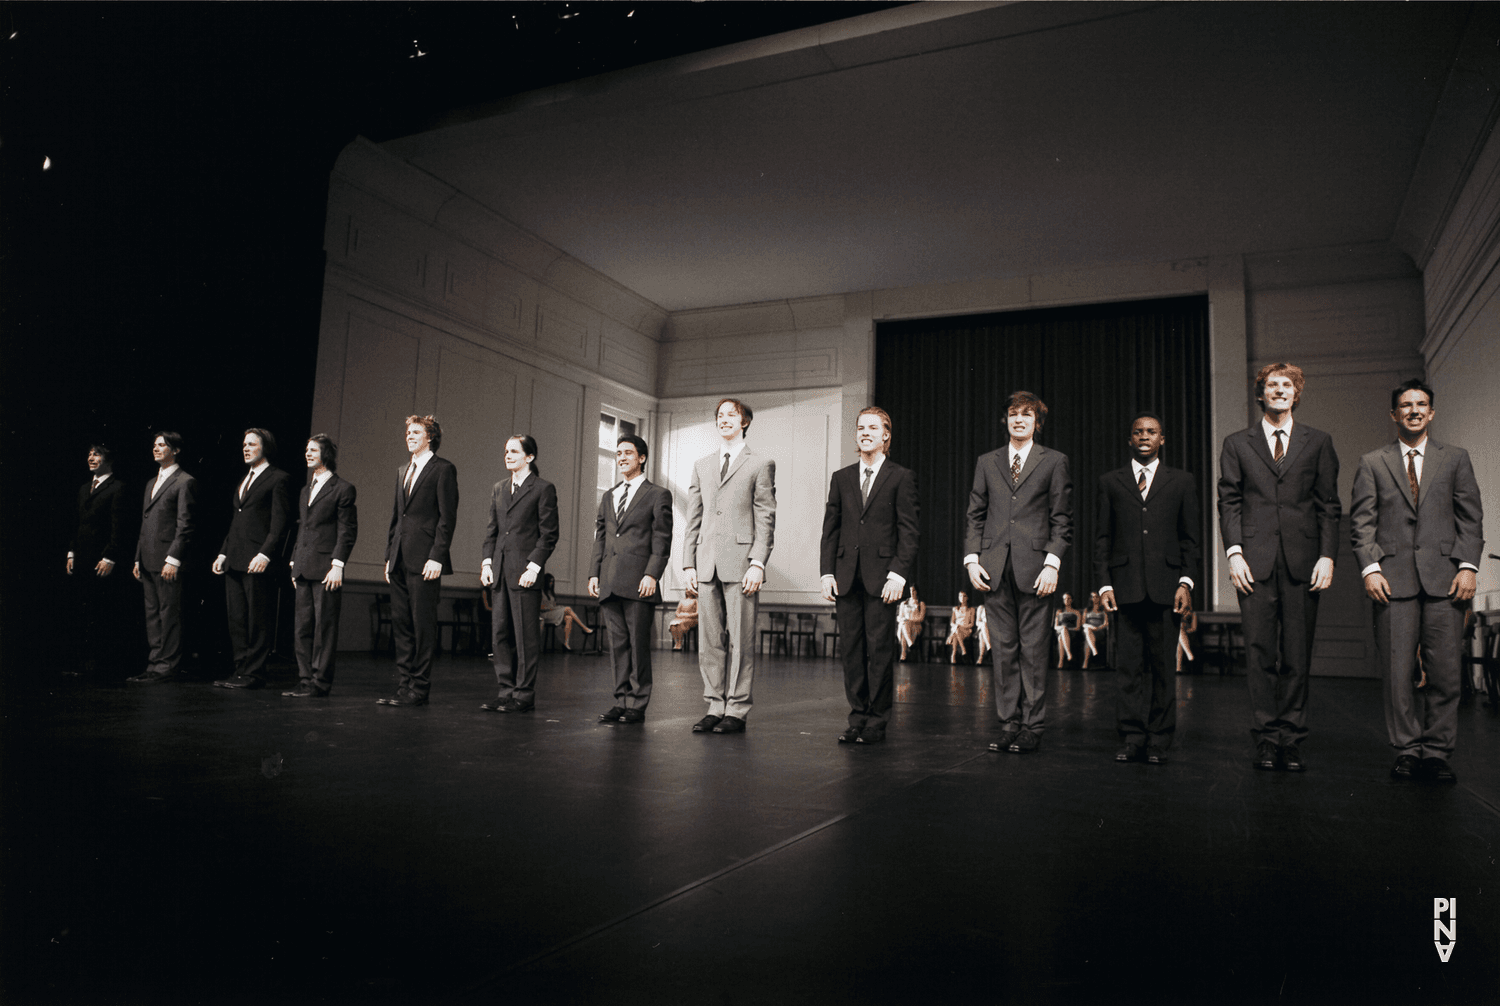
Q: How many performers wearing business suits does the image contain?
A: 13